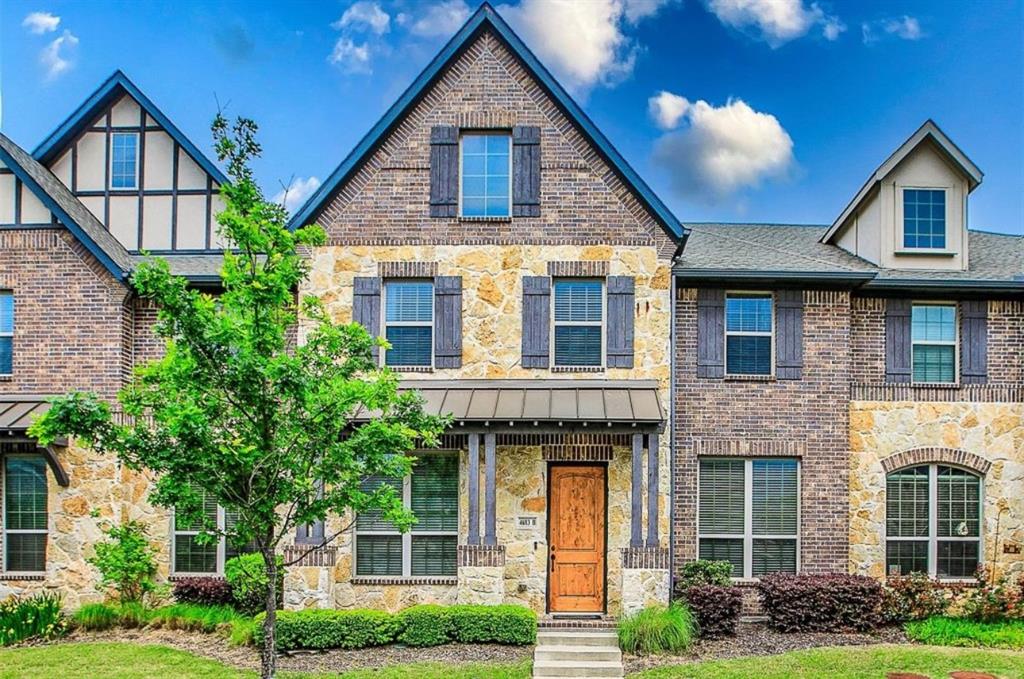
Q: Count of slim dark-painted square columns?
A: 6